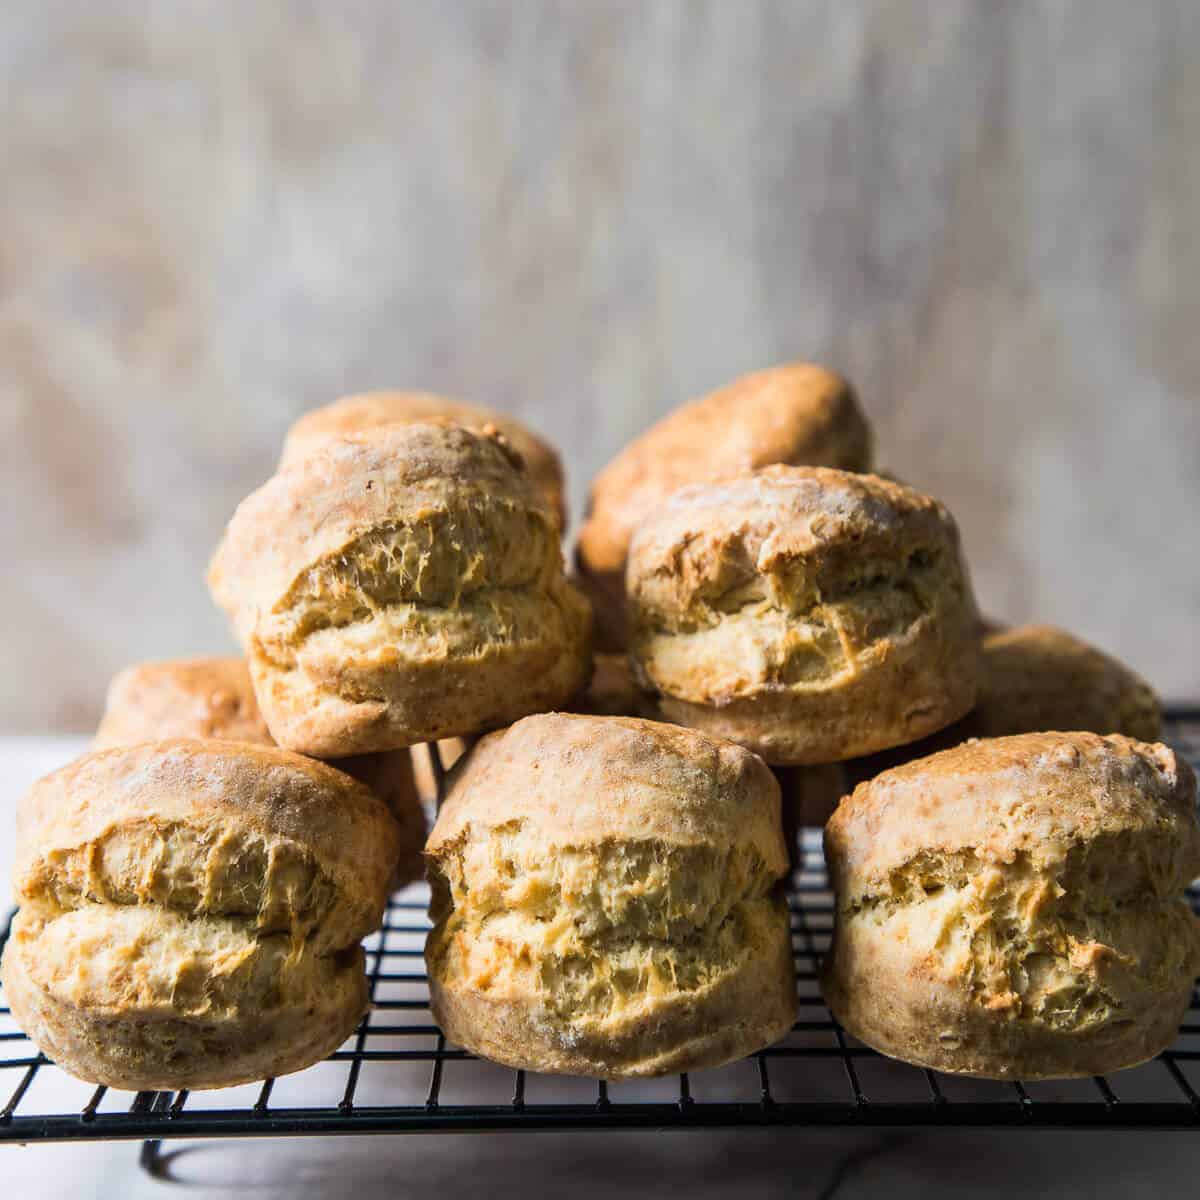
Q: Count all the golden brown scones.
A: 9